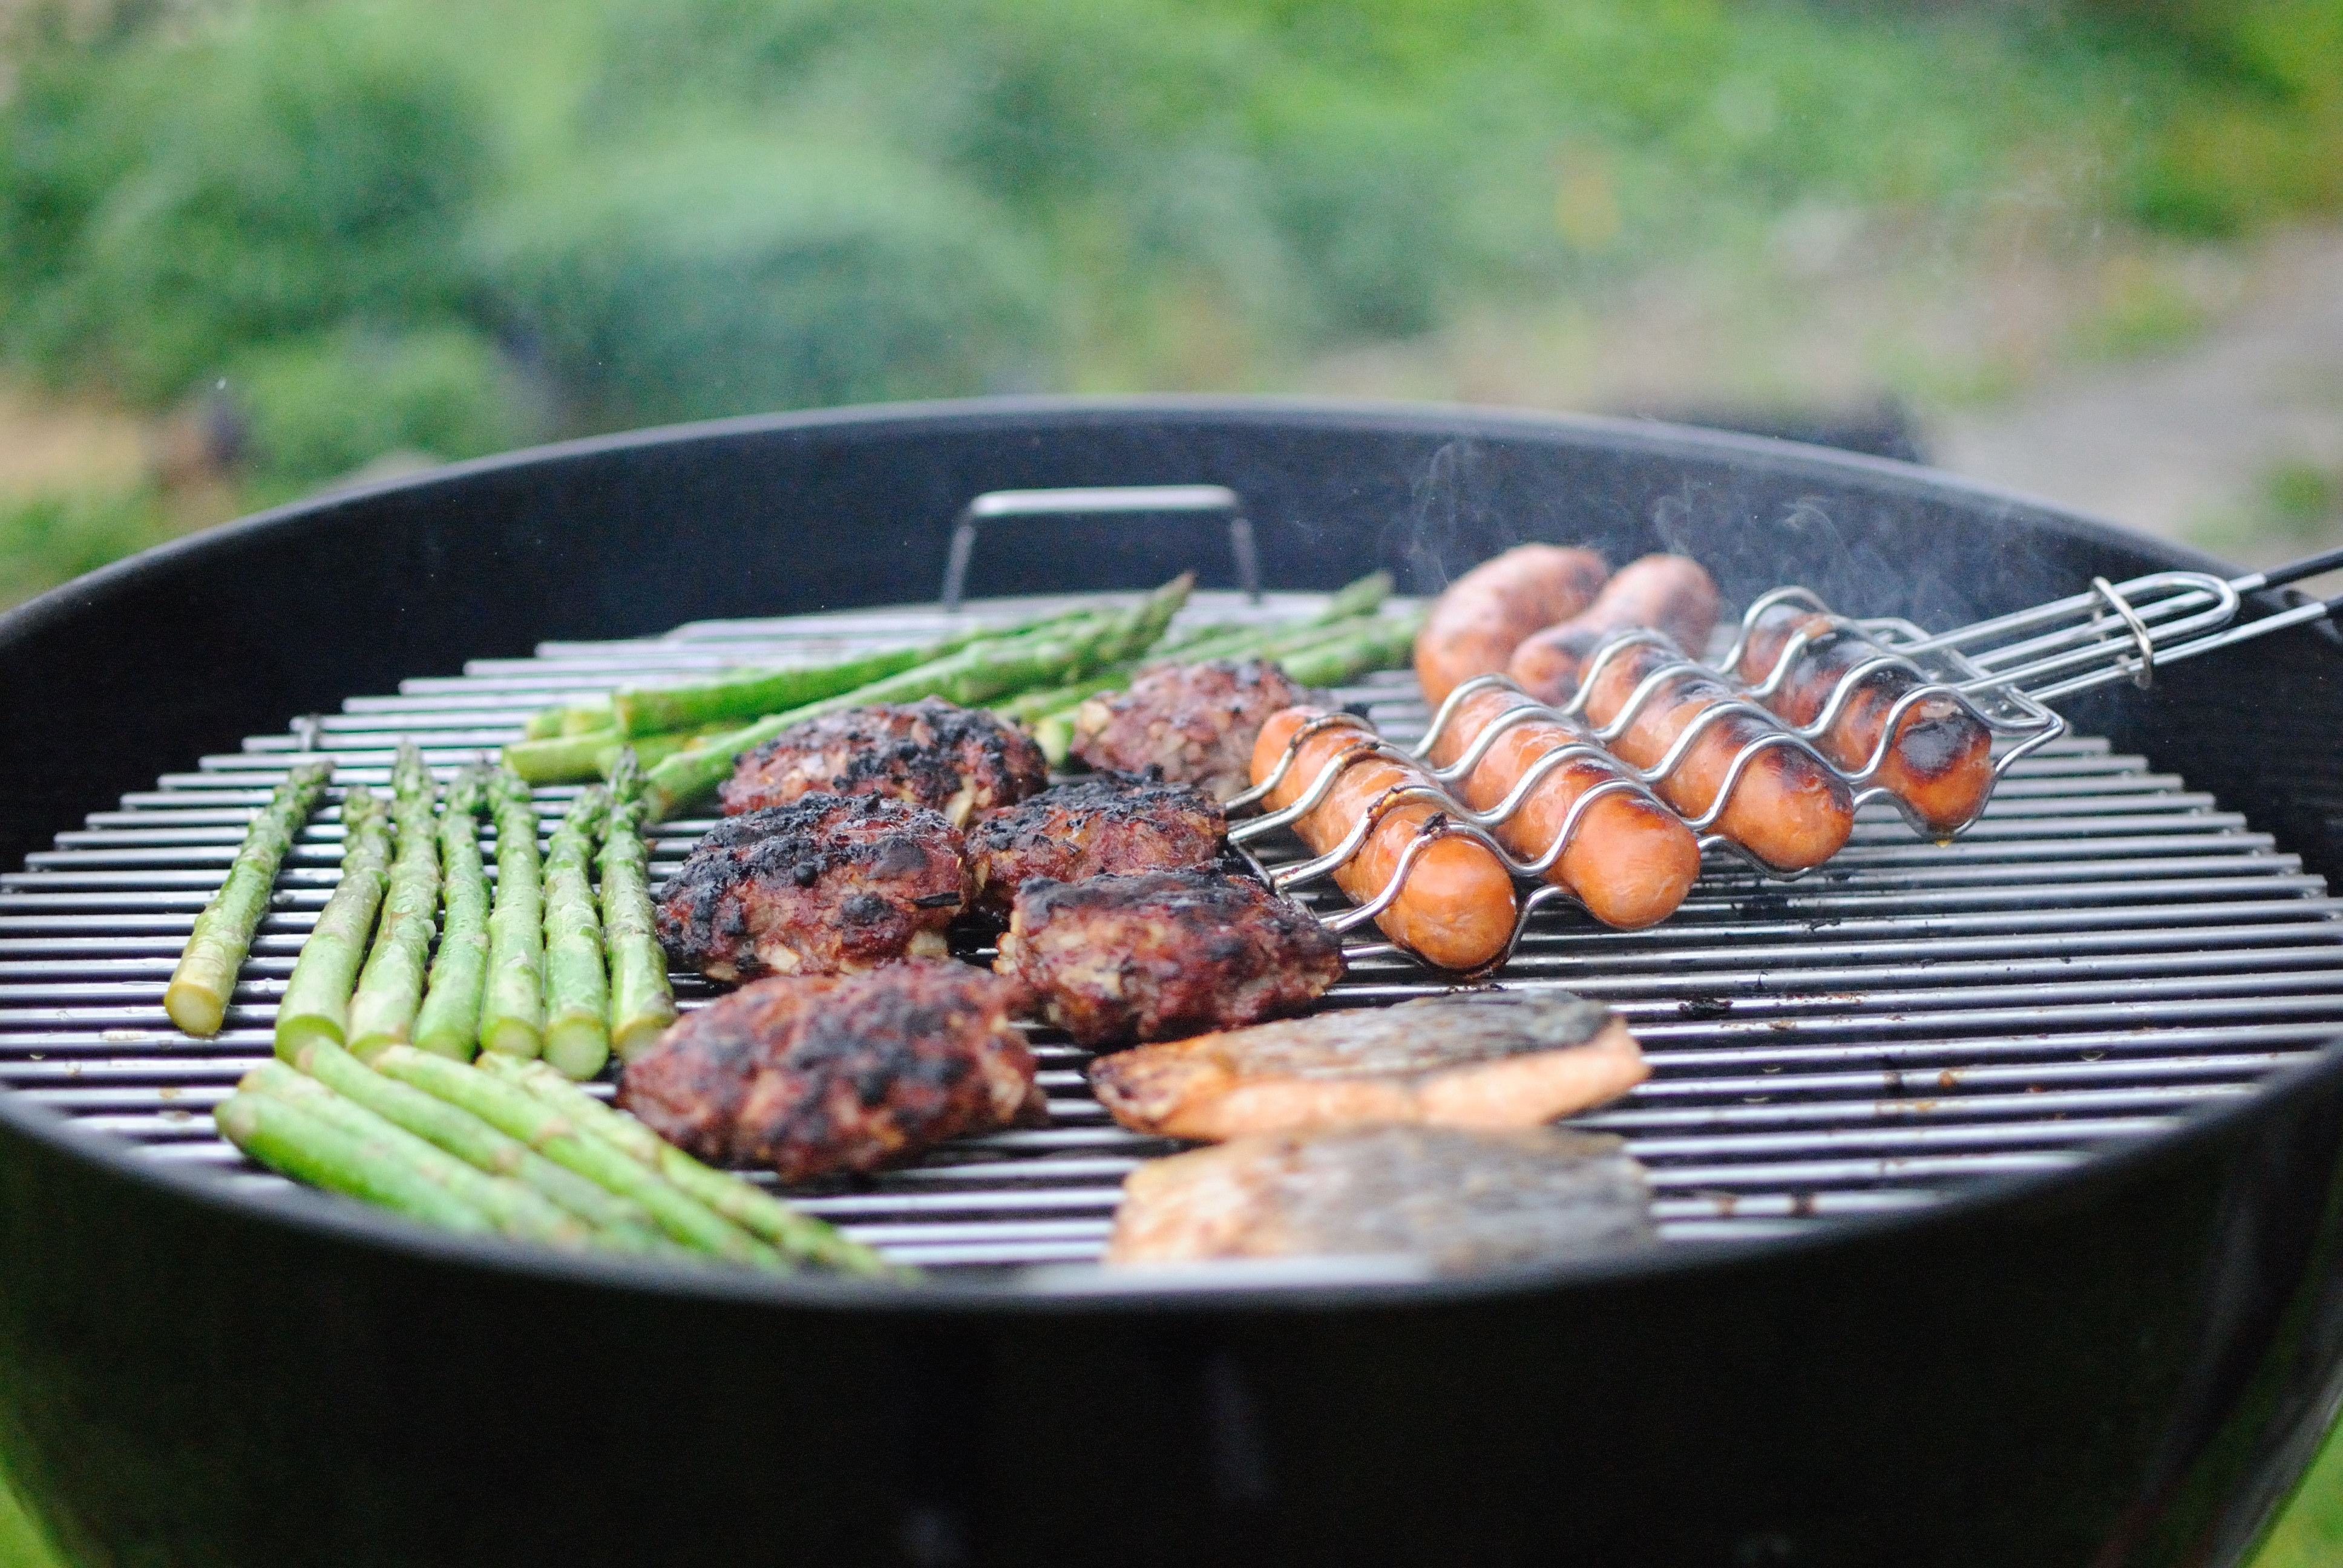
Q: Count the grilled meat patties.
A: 6